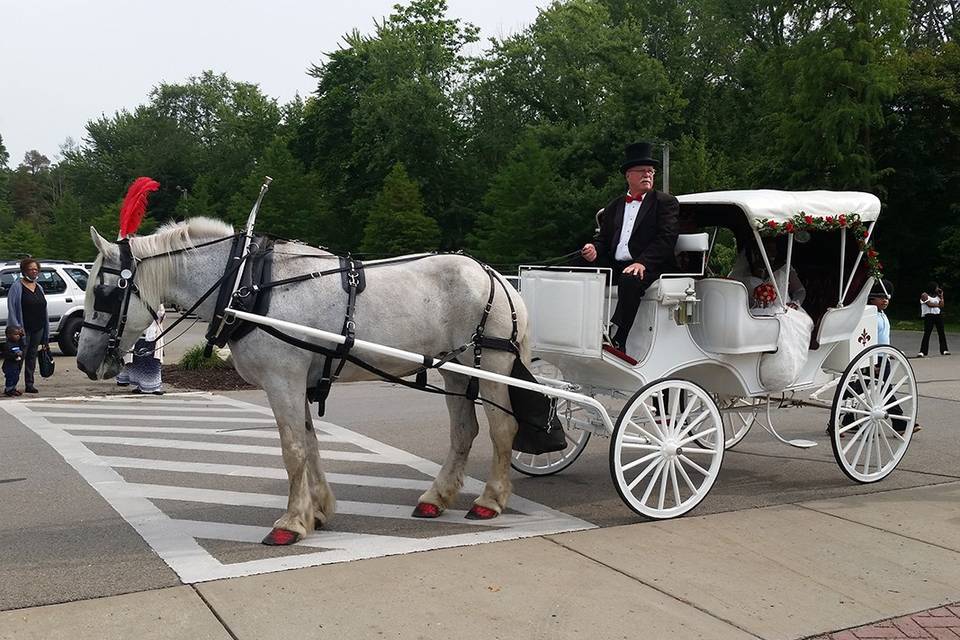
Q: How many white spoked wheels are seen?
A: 4